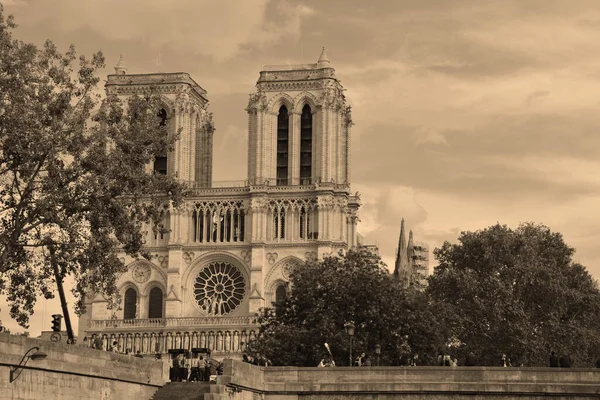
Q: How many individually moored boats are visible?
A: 0